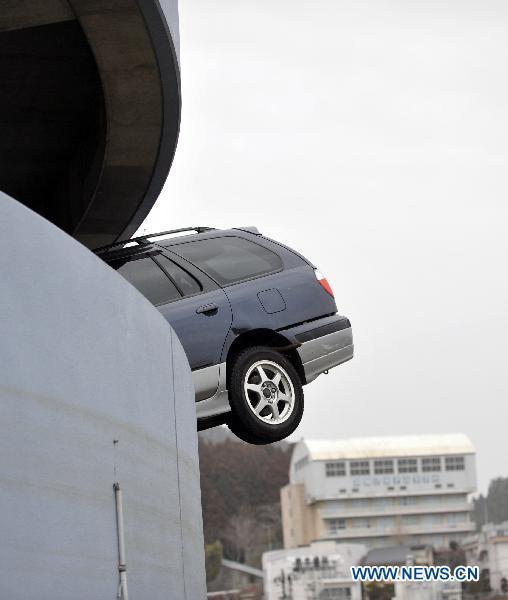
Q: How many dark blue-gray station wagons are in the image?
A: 1